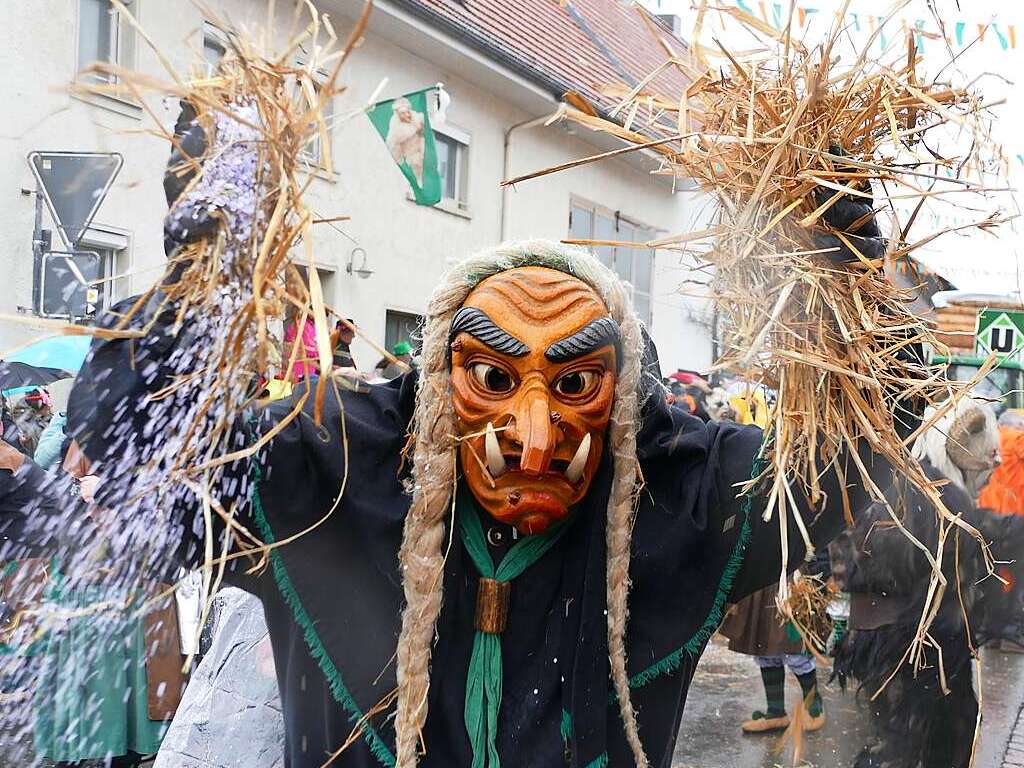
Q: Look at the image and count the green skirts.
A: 1